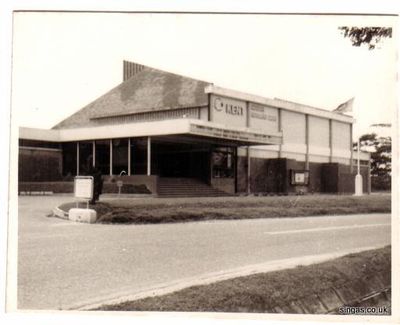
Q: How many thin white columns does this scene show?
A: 5